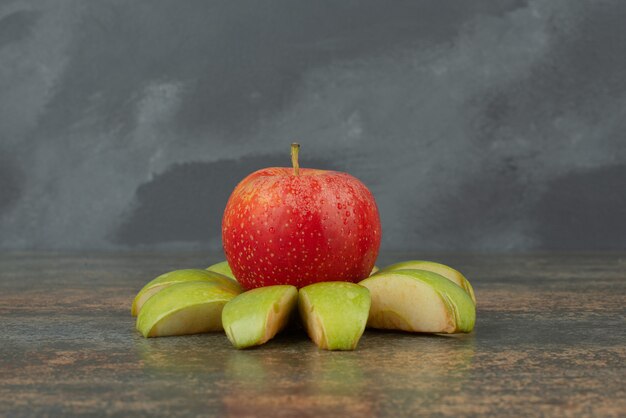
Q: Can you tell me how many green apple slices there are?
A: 8